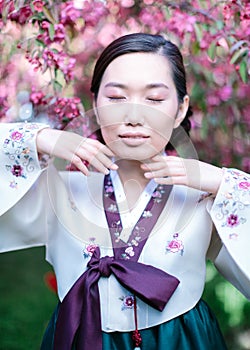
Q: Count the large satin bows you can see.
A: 1